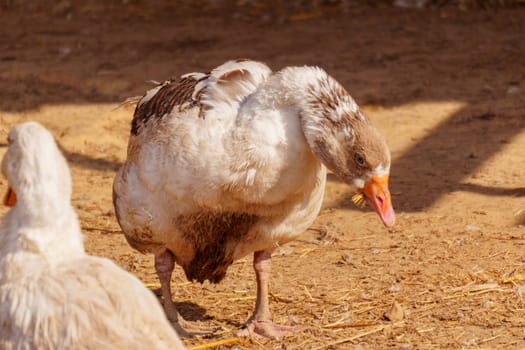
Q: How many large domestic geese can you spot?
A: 2